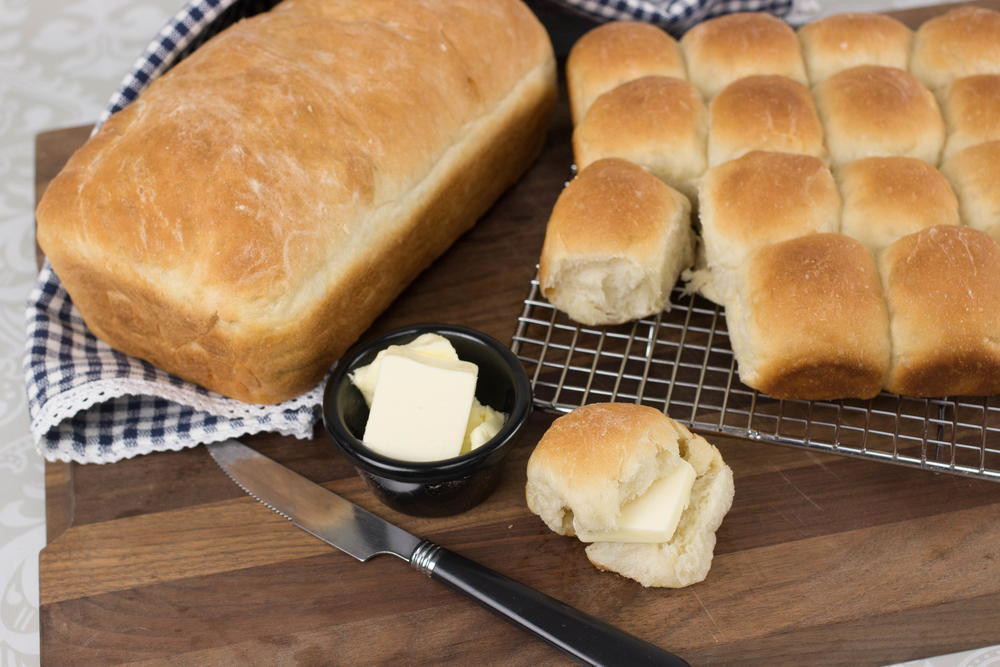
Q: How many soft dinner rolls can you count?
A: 15